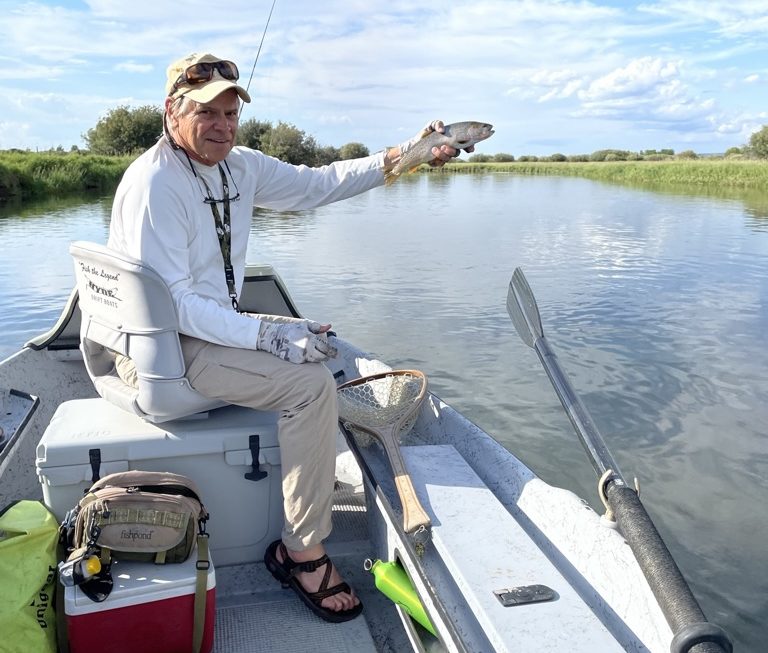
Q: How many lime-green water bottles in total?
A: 1